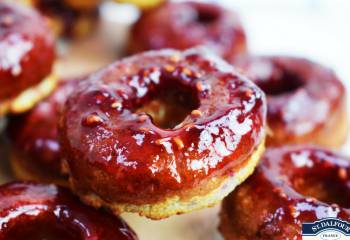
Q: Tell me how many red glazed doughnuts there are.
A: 7